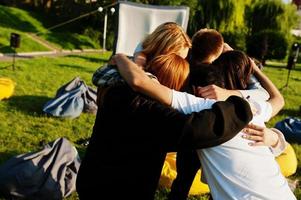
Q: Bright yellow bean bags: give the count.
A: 3